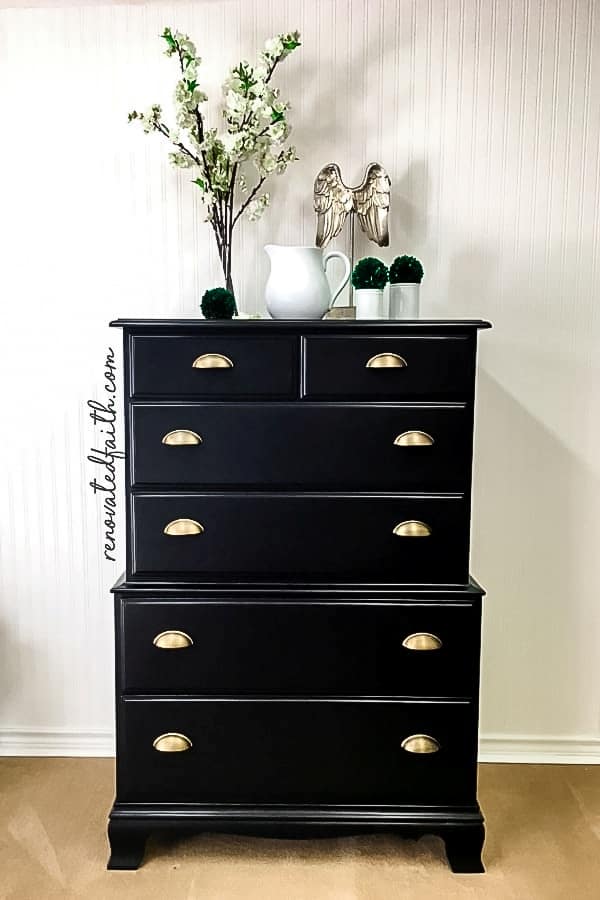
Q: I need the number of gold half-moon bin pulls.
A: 10